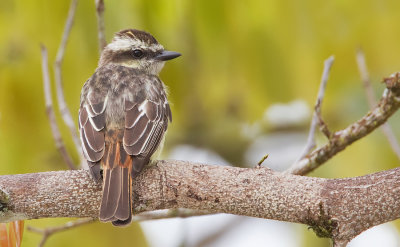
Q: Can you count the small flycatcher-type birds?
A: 1